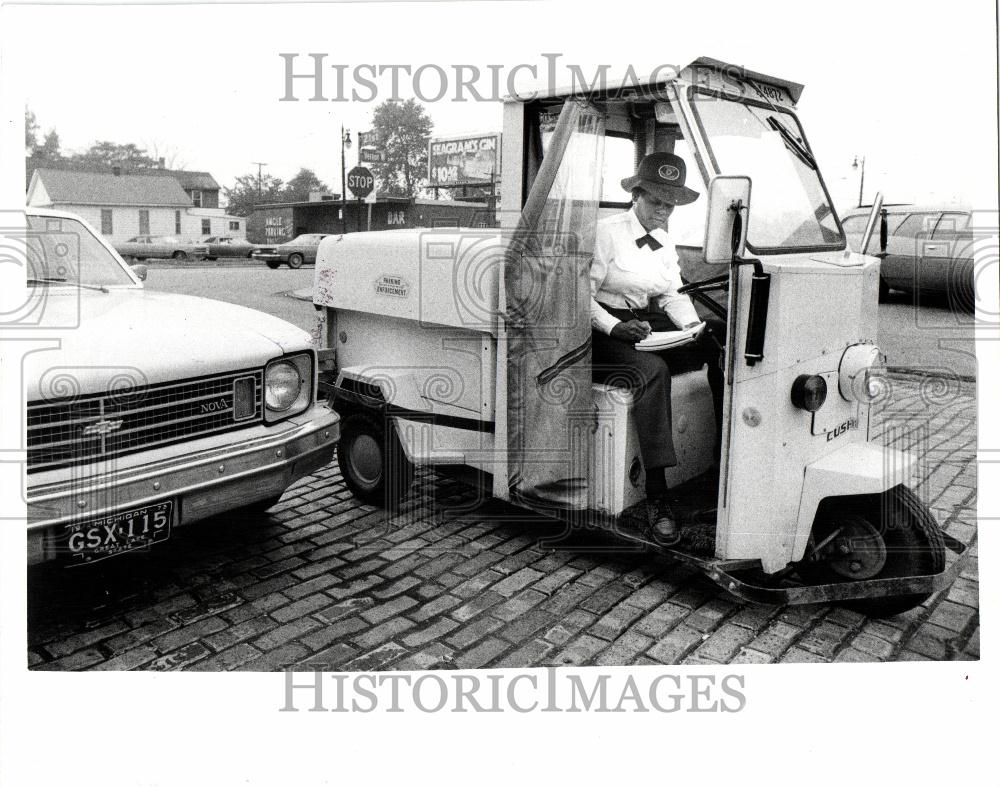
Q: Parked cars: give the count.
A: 5